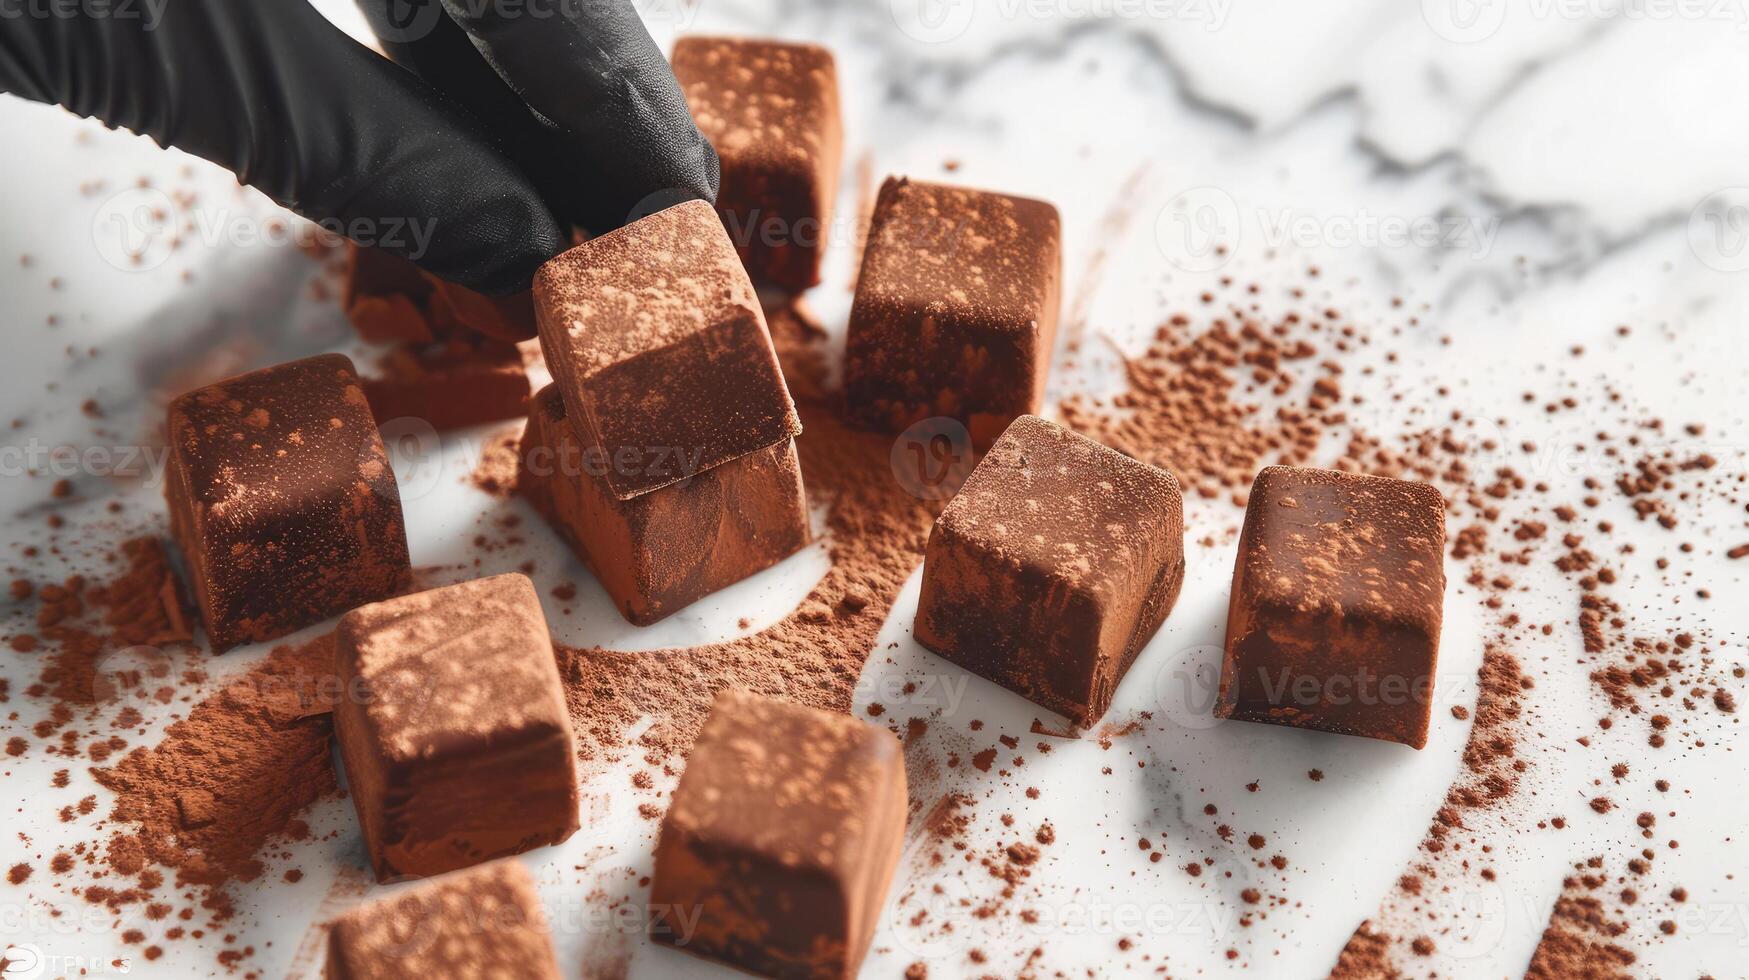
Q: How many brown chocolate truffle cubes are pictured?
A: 10